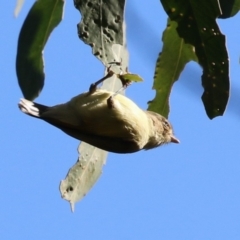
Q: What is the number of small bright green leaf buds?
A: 1